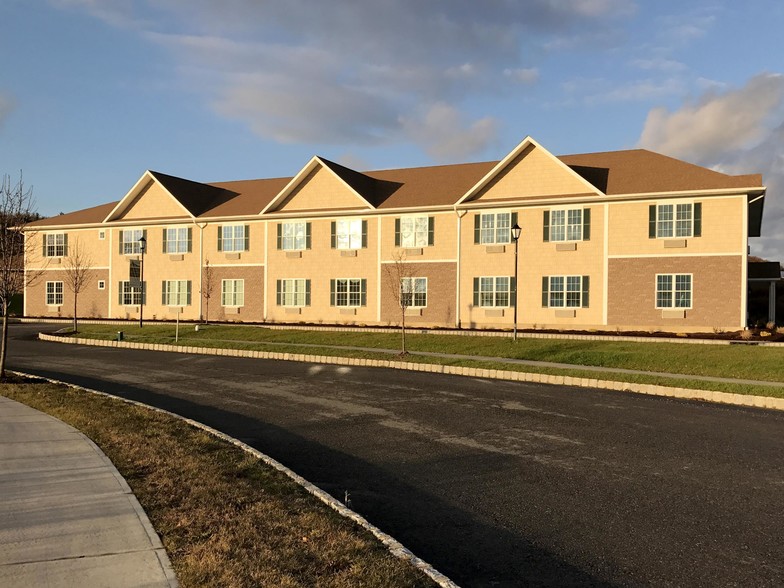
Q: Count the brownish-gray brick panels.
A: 4